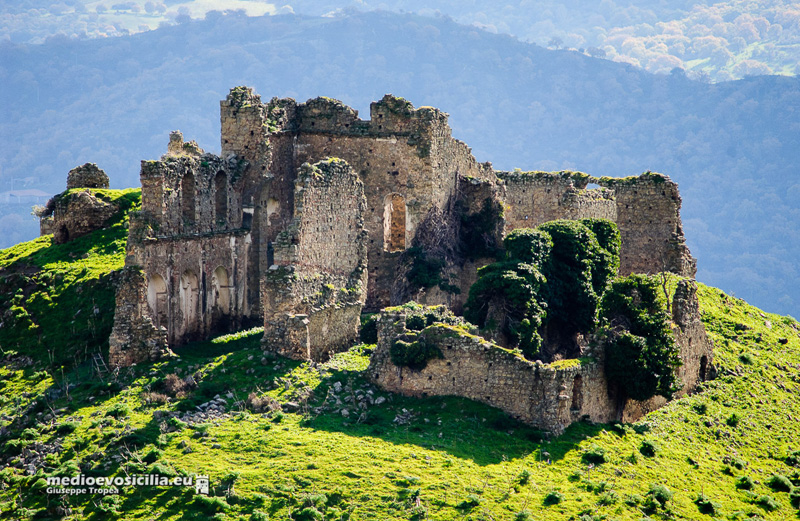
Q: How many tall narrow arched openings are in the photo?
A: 6